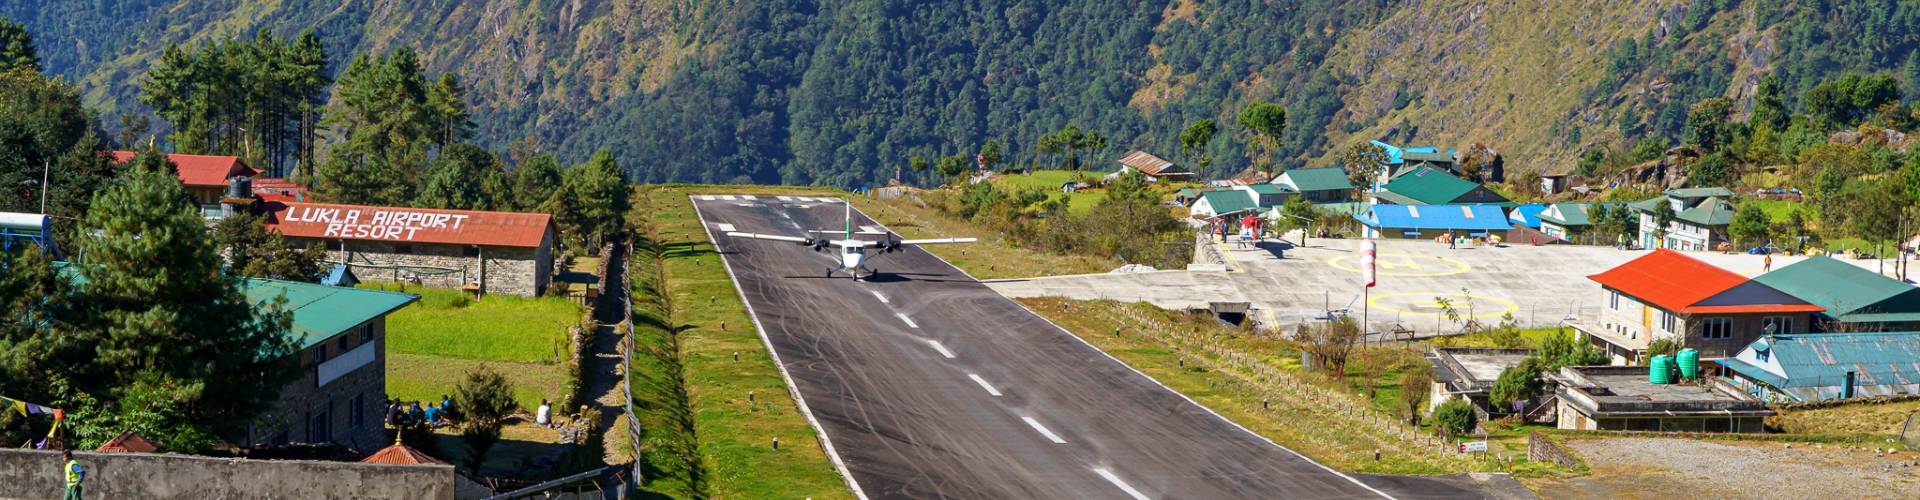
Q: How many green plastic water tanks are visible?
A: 2